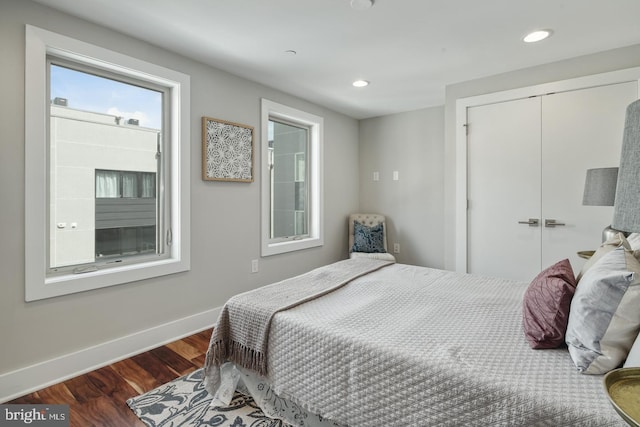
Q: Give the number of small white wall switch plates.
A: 2